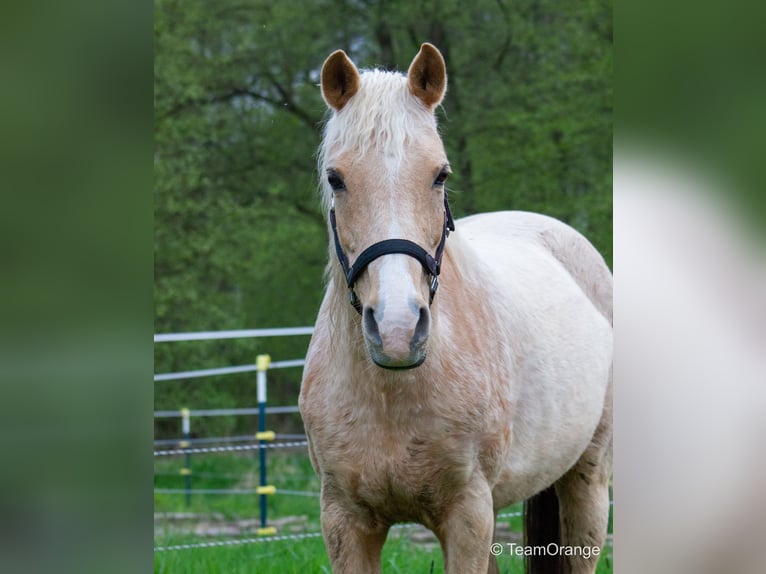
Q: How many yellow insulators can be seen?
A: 7